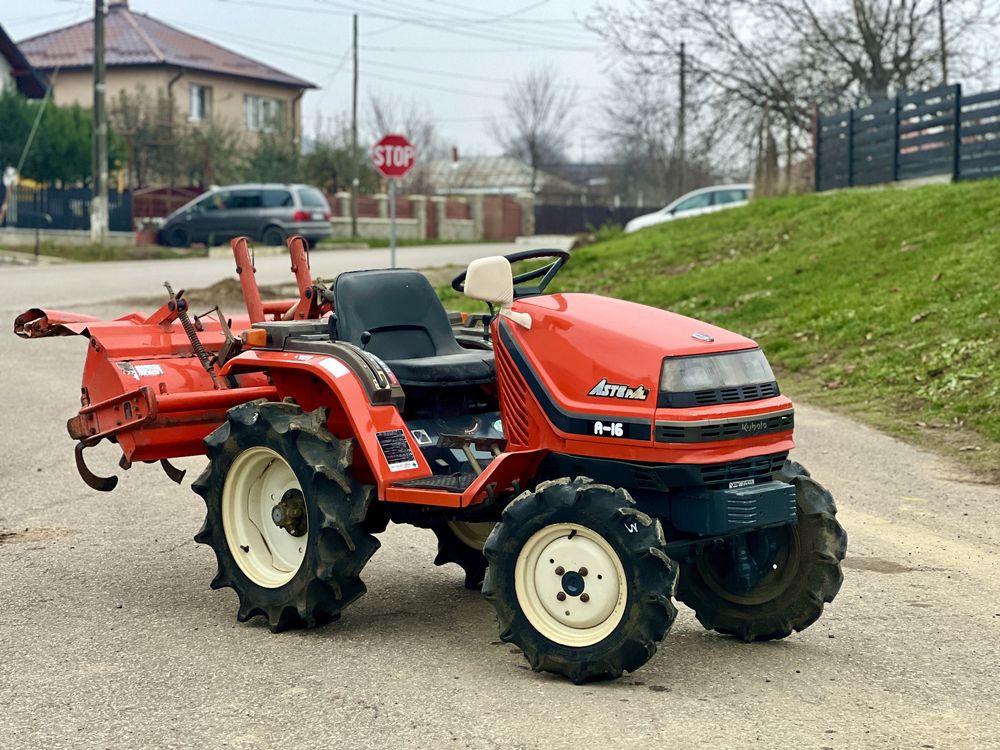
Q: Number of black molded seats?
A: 1